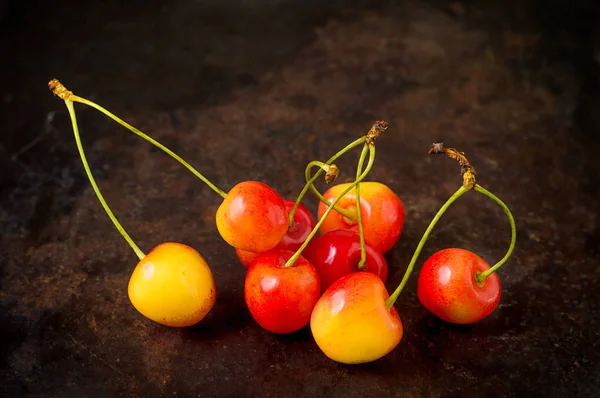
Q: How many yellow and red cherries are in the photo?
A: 8